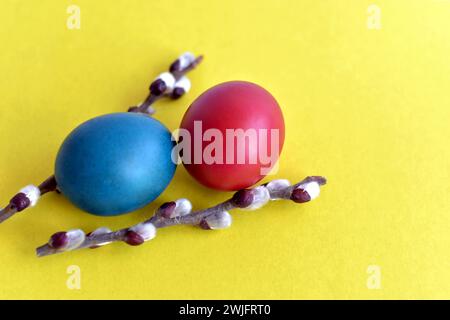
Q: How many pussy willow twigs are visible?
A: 2